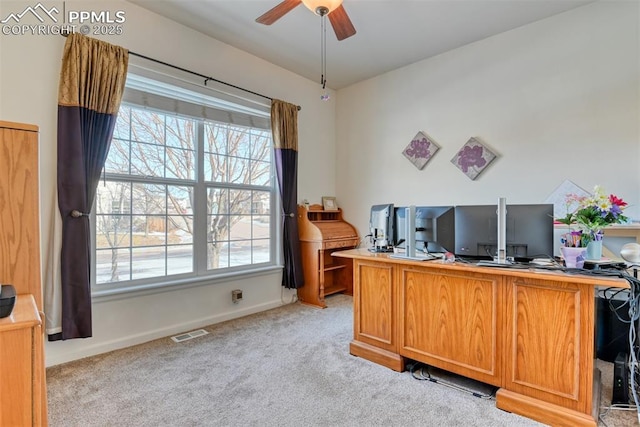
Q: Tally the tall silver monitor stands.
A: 2